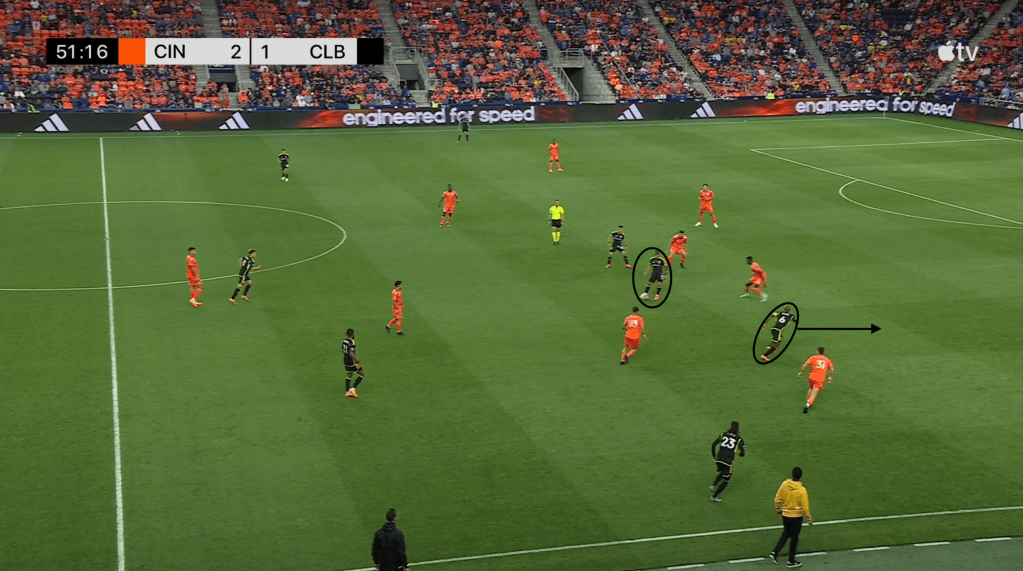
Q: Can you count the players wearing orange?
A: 9